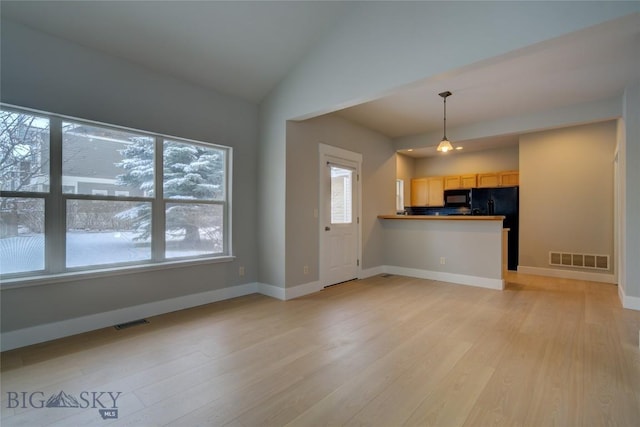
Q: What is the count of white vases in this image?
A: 0